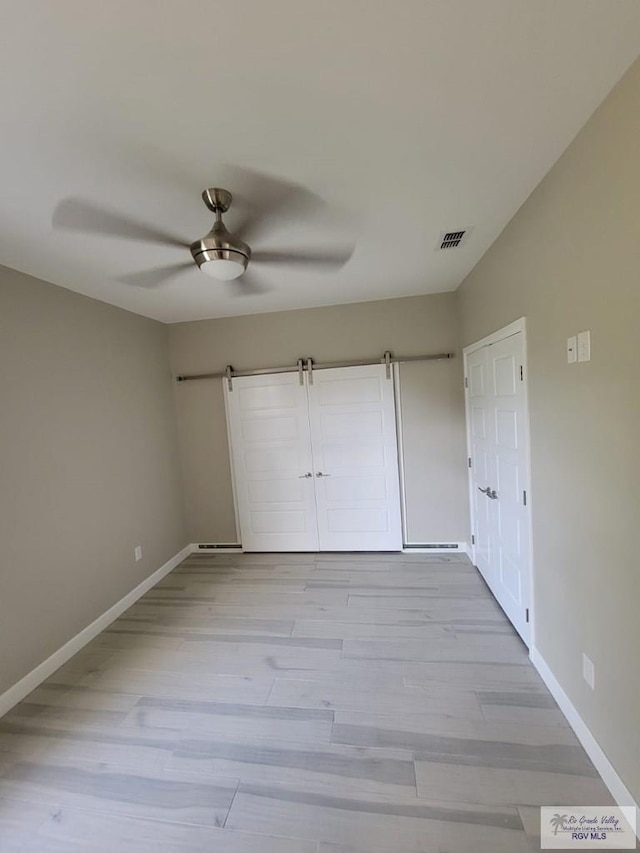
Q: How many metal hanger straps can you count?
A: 4